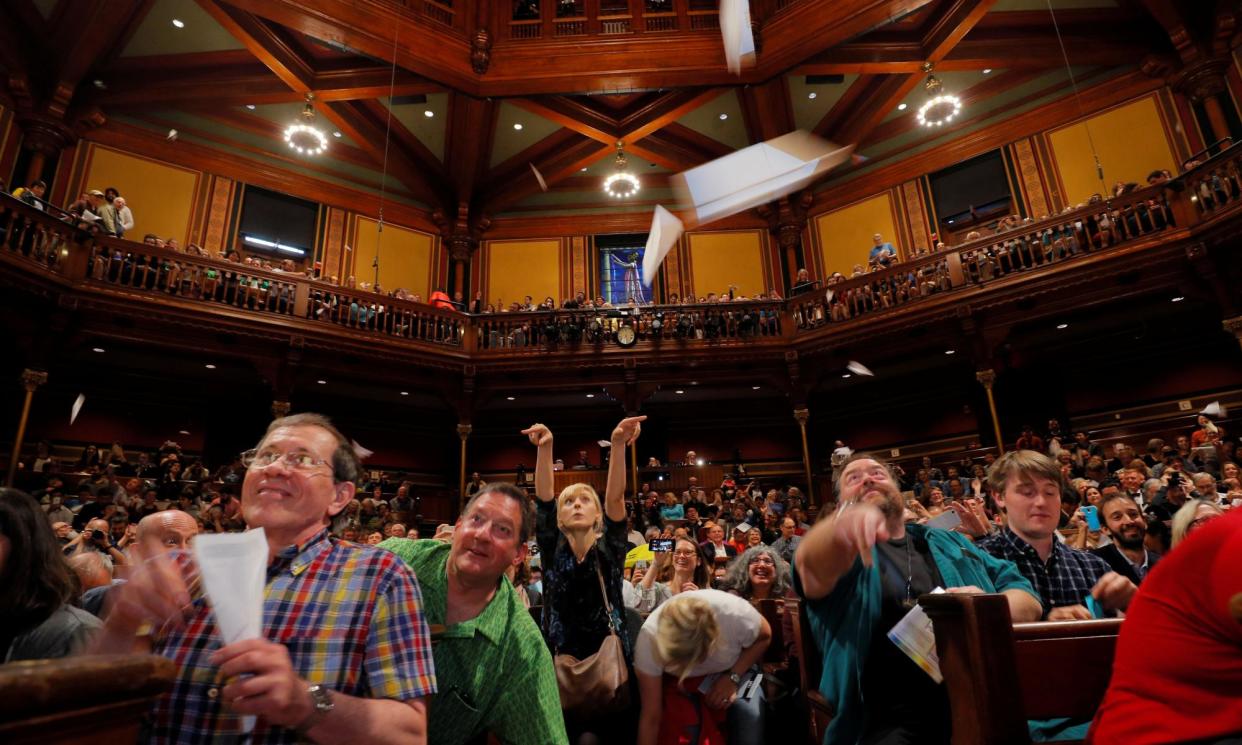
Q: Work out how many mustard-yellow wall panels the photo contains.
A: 6